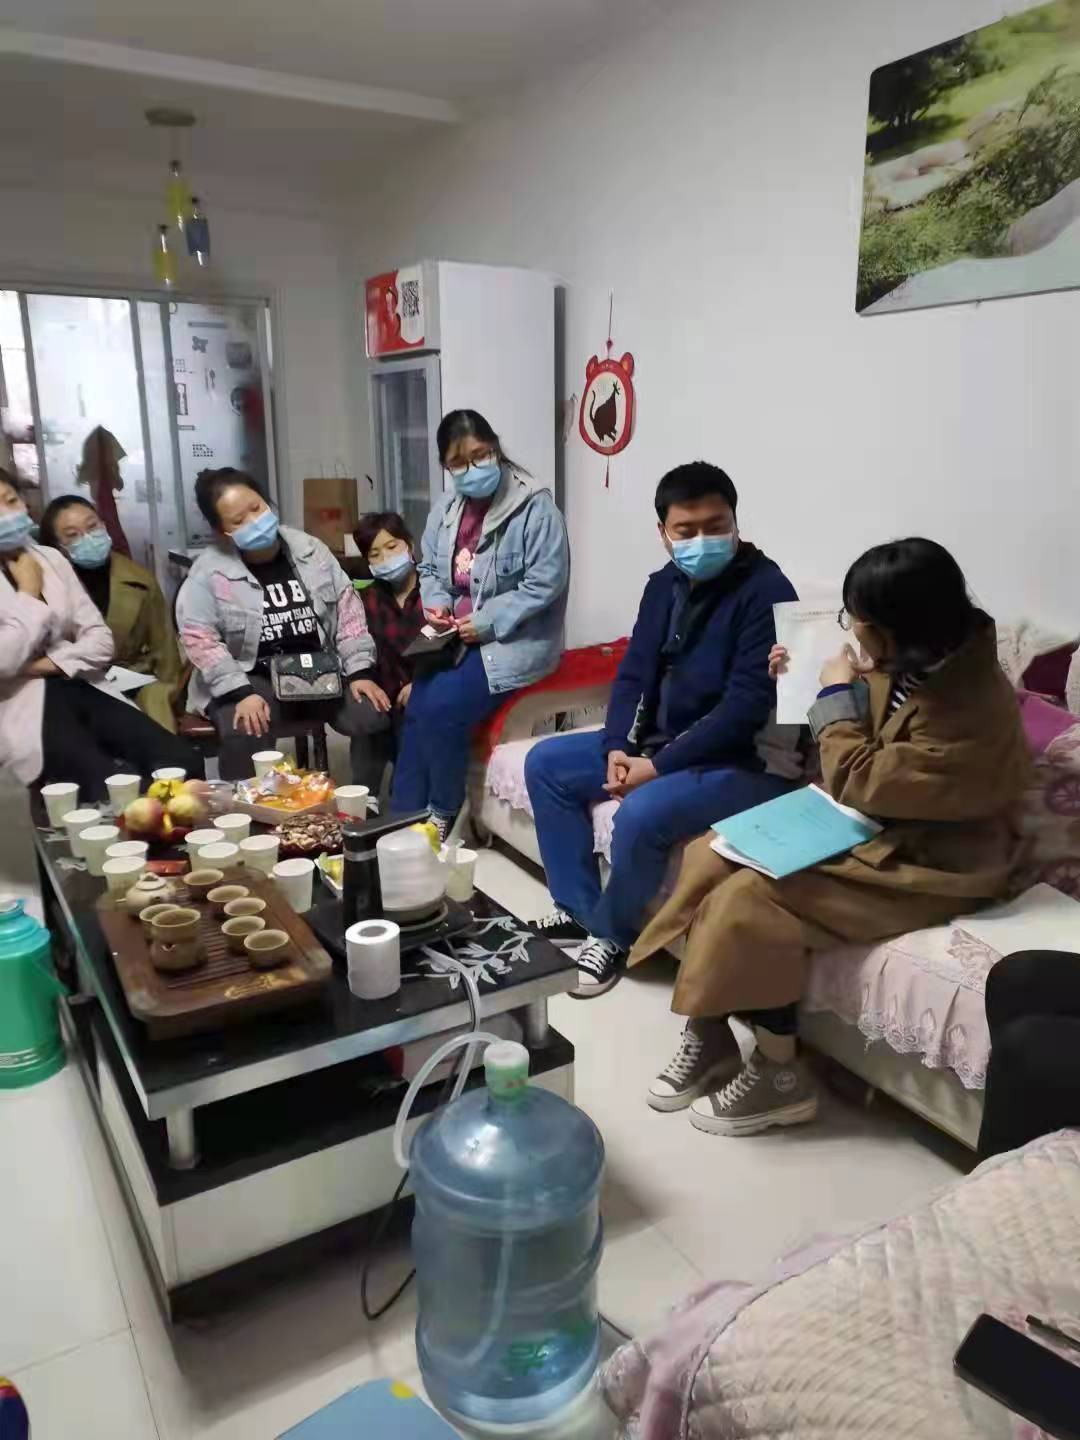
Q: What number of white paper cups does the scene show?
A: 15